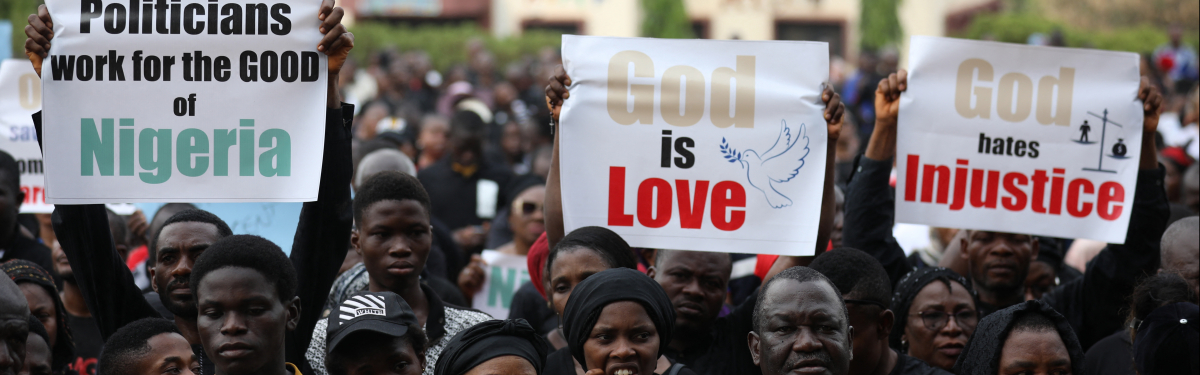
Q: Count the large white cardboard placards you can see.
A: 3